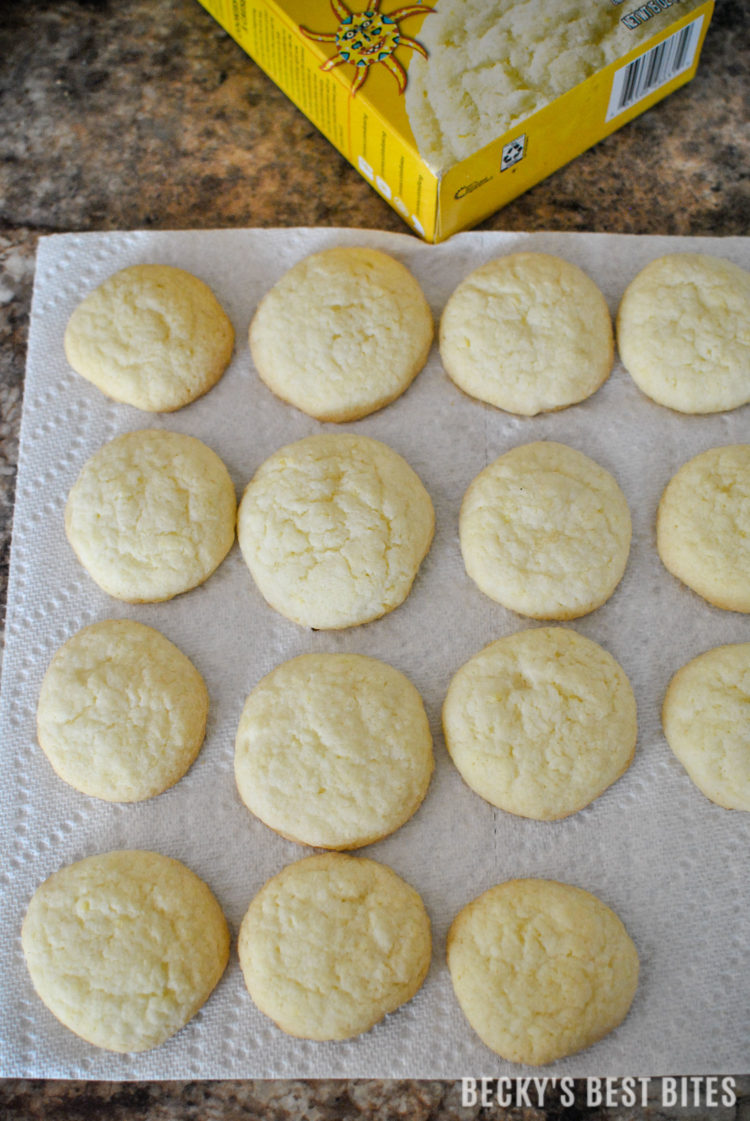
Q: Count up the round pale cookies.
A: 15